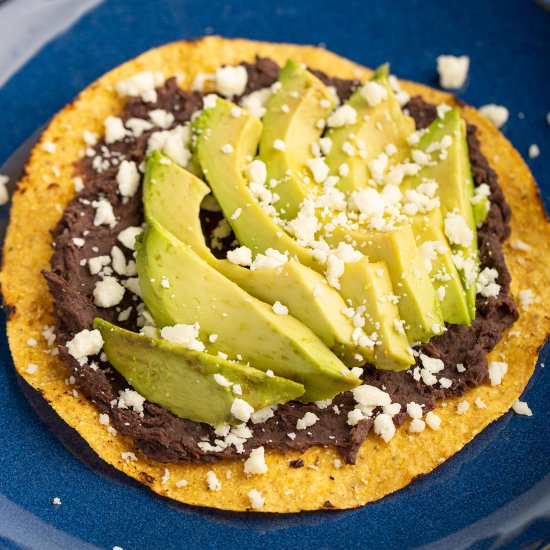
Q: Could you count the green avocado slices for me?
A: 7